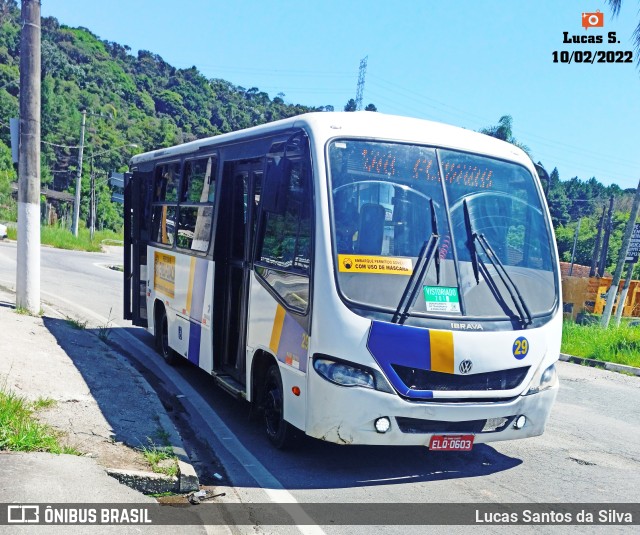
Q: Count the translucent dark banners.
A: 1